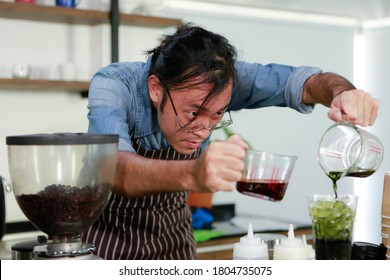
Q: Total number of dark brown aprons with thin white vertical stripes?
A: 1